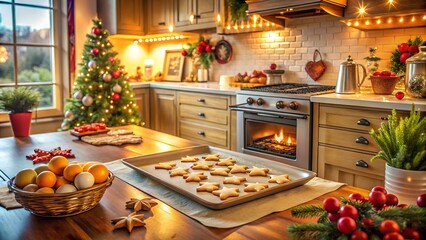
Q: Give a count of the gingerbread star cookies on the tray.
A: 15